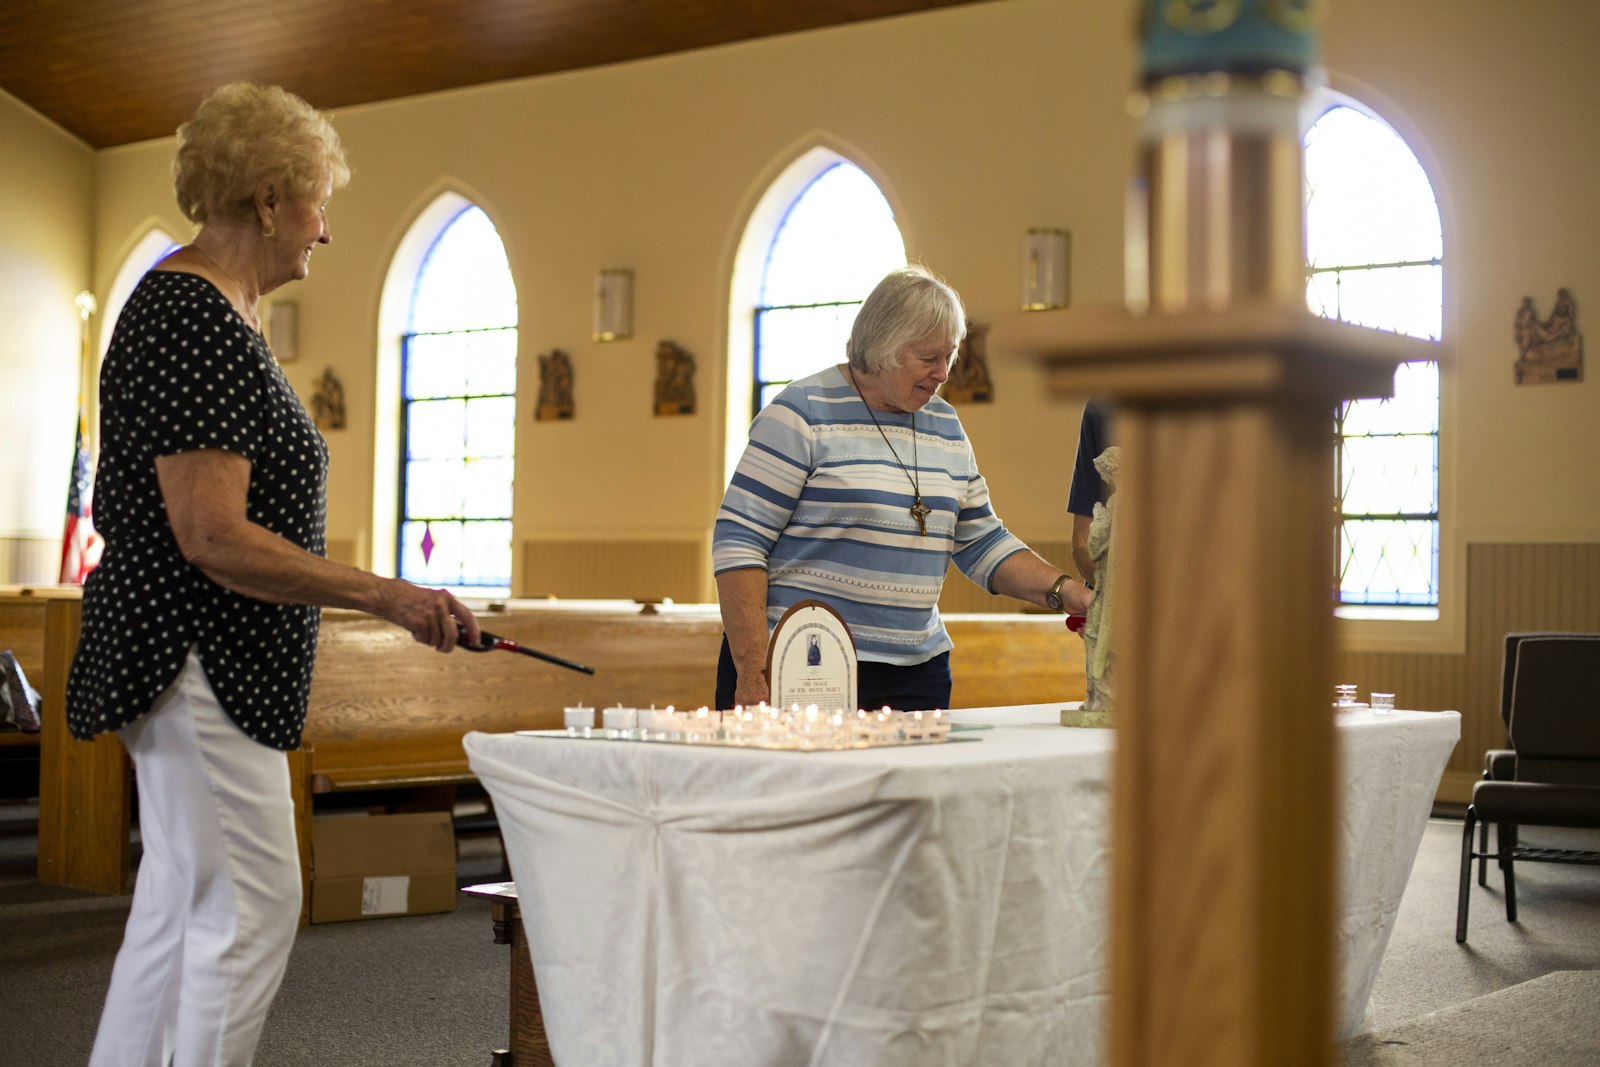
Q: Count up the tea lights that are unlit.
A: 3